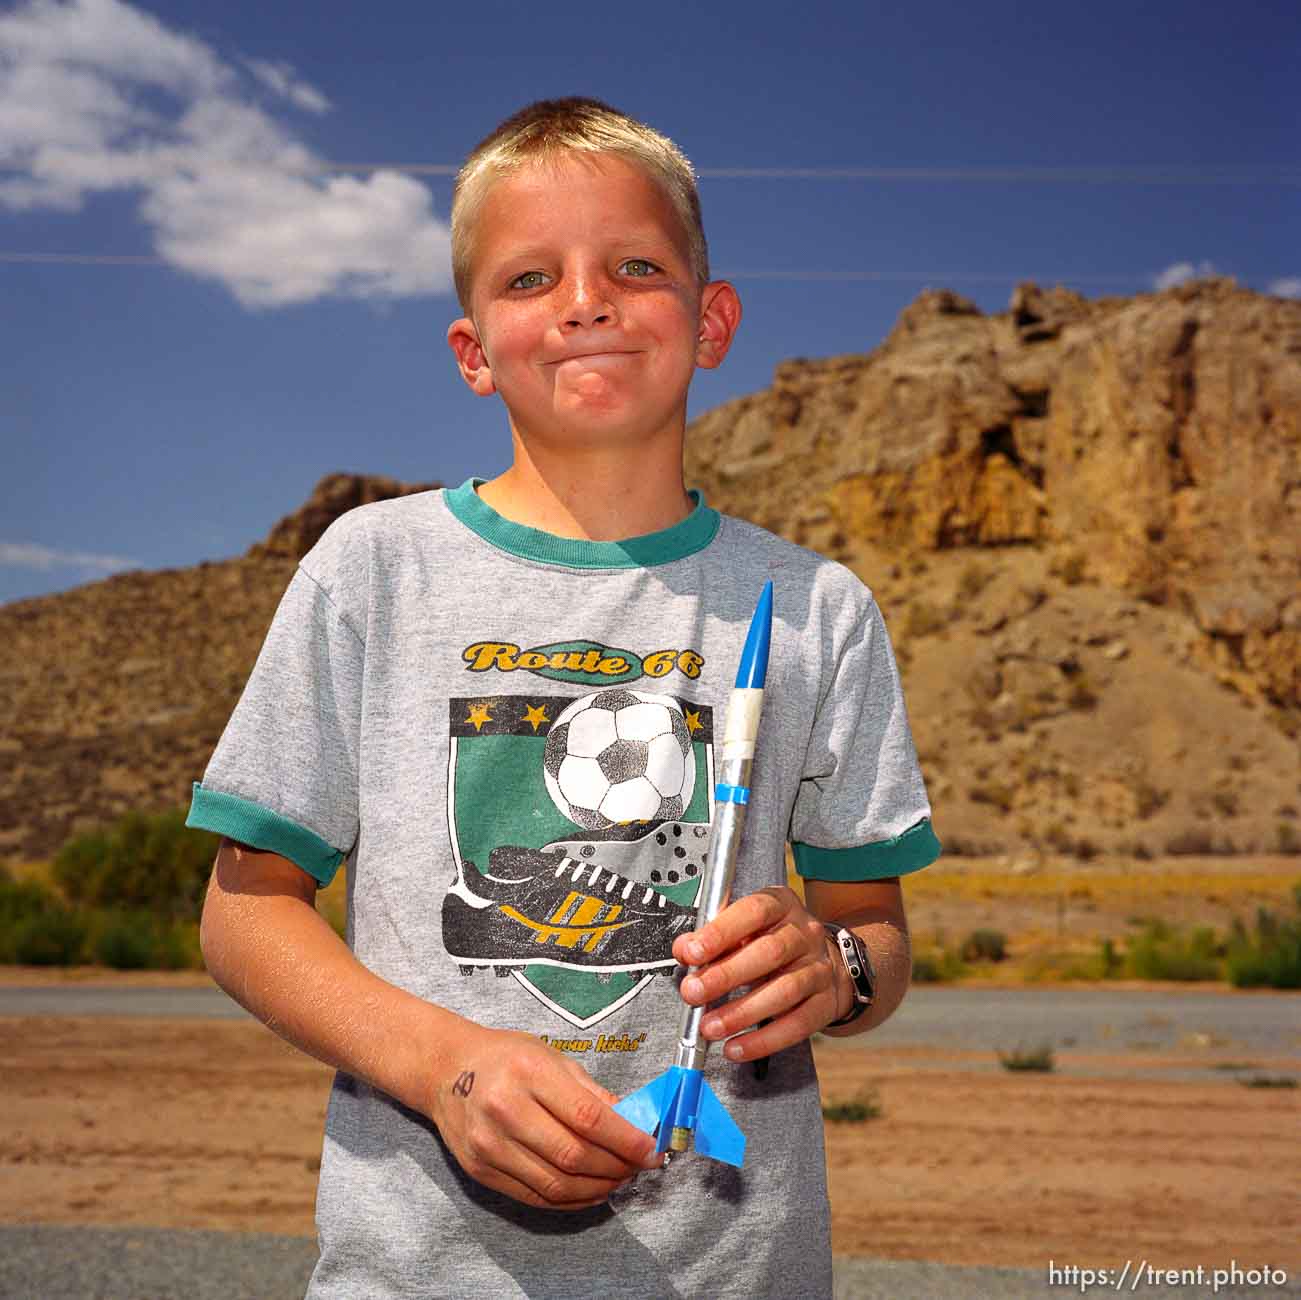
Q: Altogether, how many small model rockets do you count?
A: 1